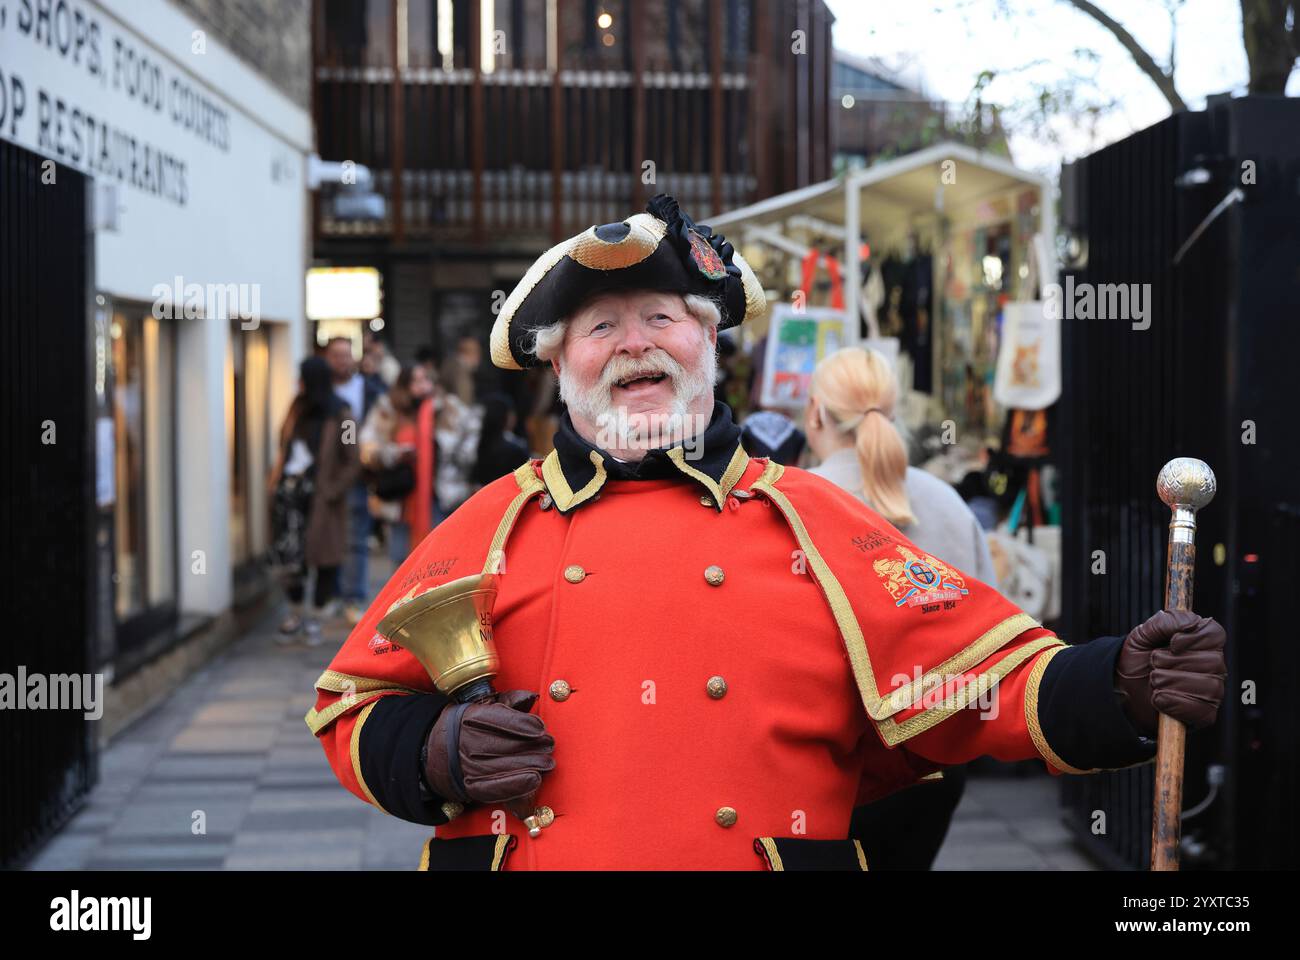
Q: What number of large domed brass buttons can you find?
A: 6